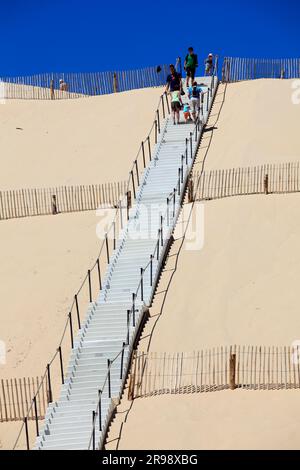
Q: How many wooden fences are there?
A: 6